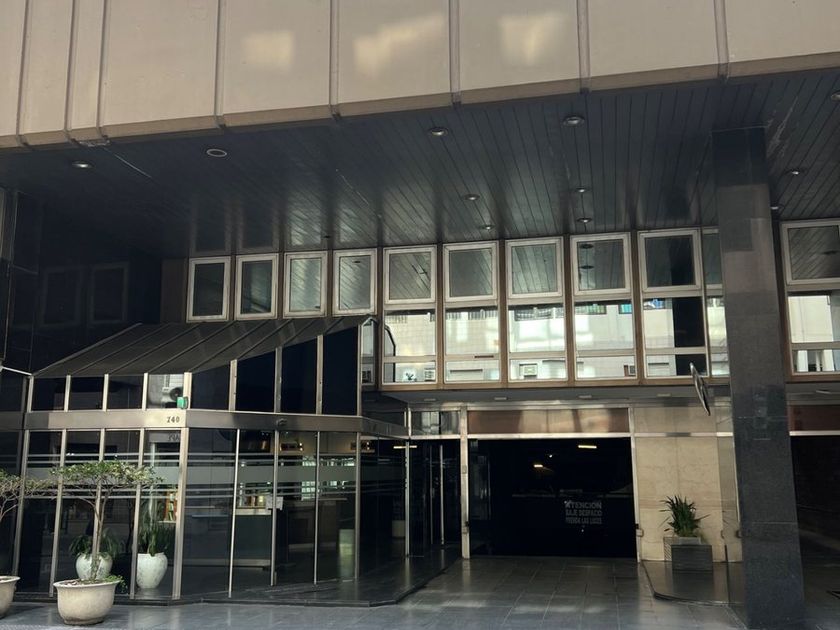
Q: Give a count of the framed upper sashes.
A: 11